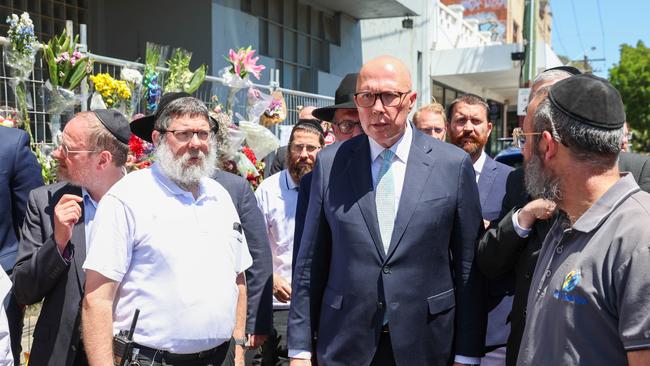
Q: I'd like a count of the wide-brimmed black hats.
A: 2